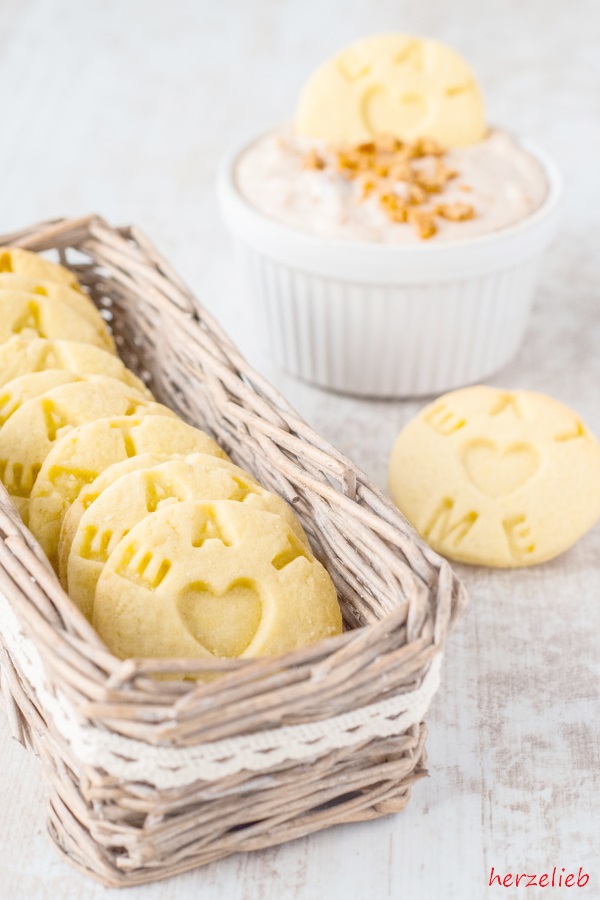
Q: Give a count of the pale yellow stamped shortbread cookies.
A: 12